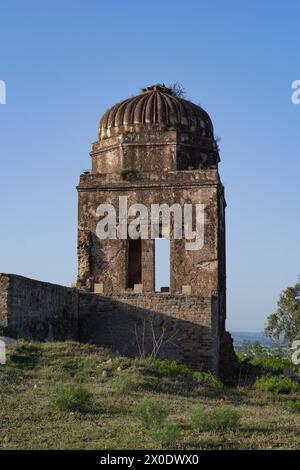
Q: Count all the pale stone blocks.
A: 3